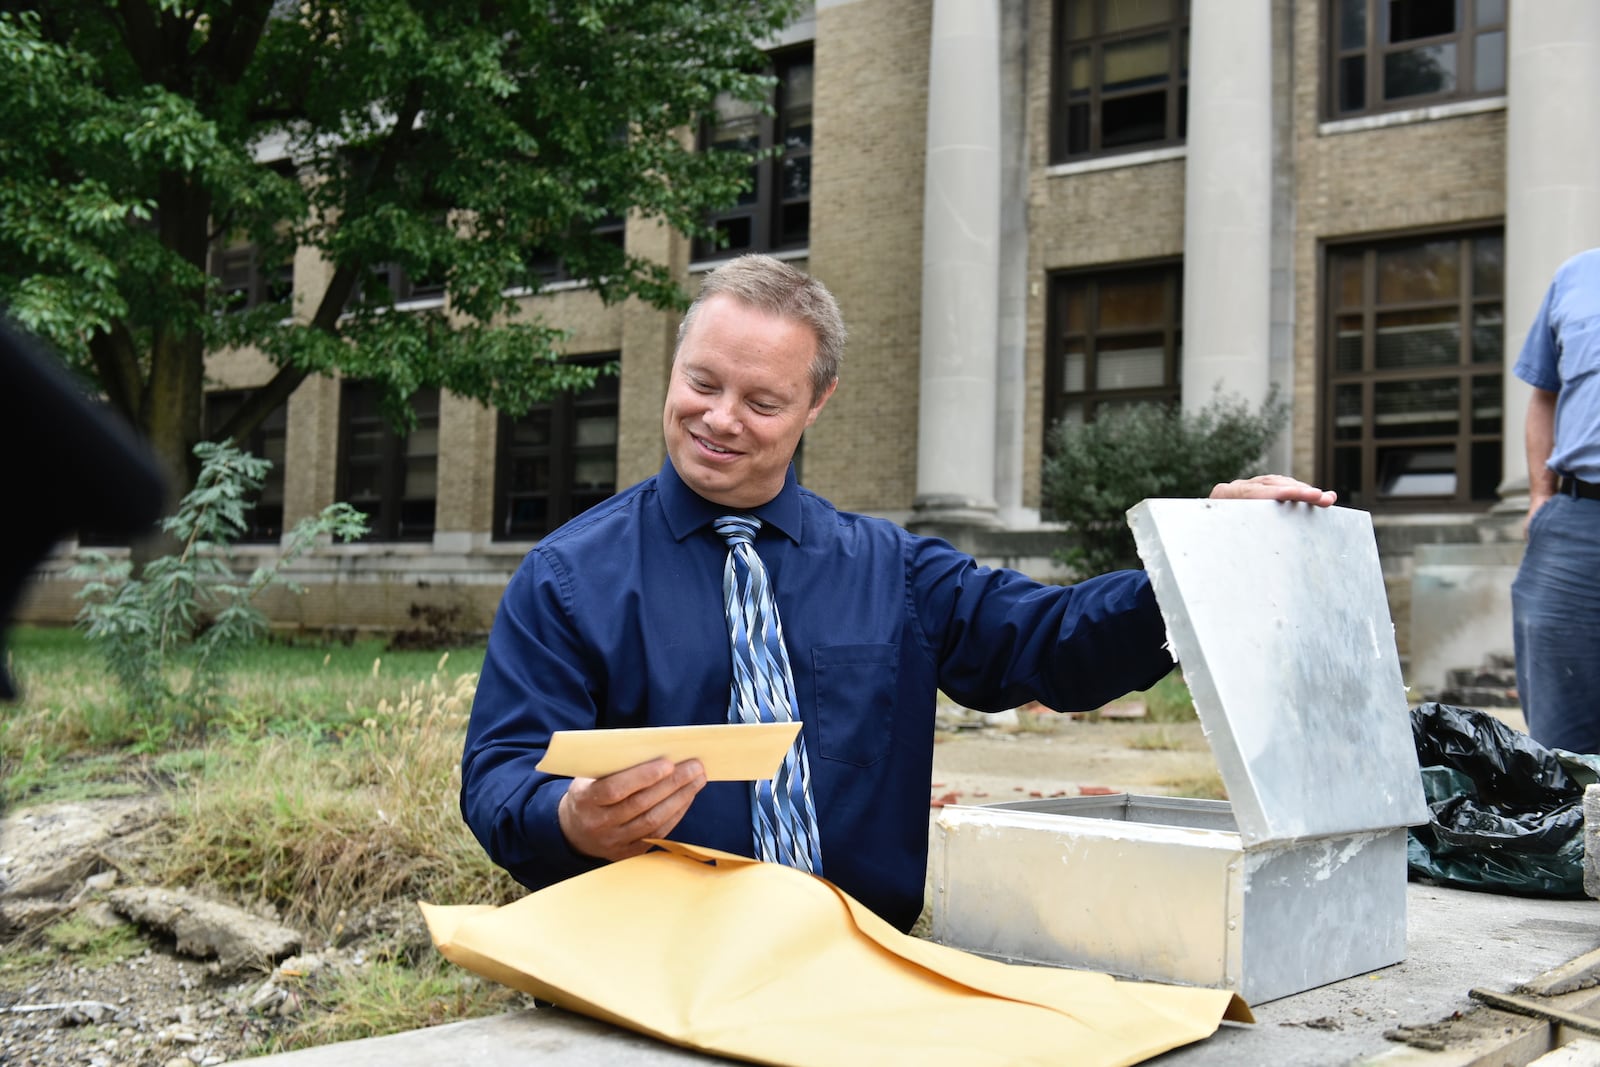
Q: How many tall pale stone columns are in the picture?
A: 3